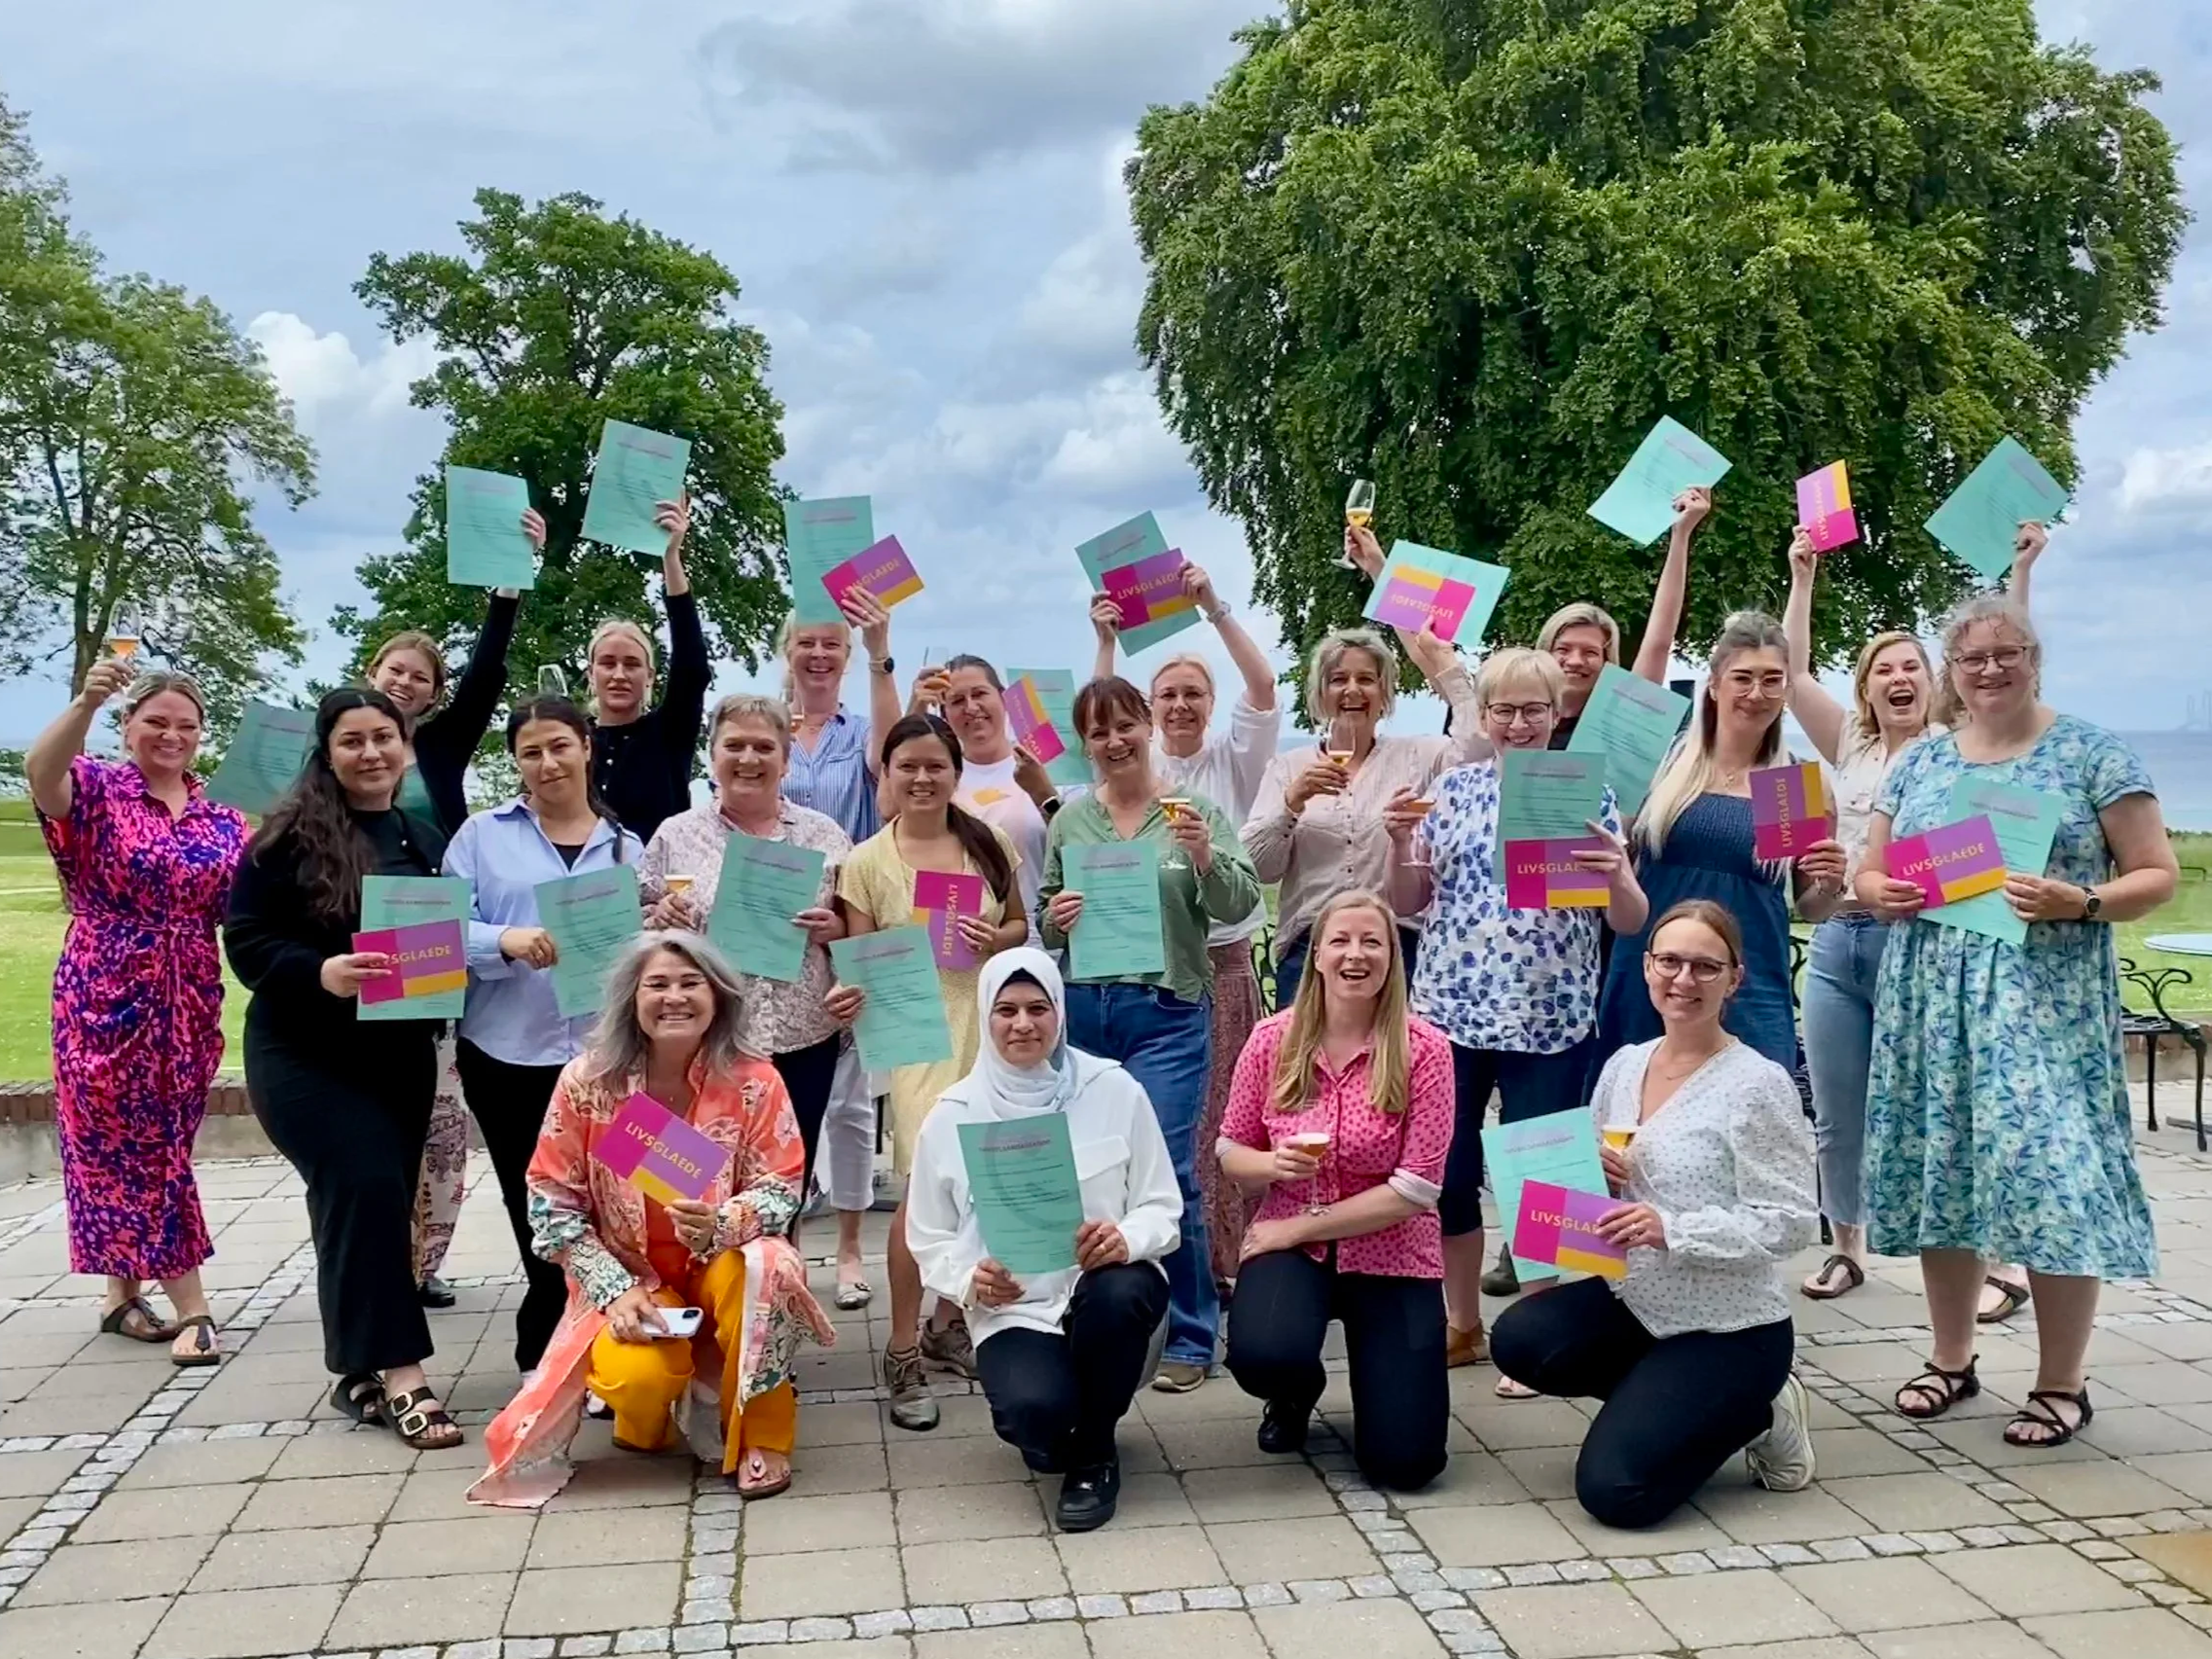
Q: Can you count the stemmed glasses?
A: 11